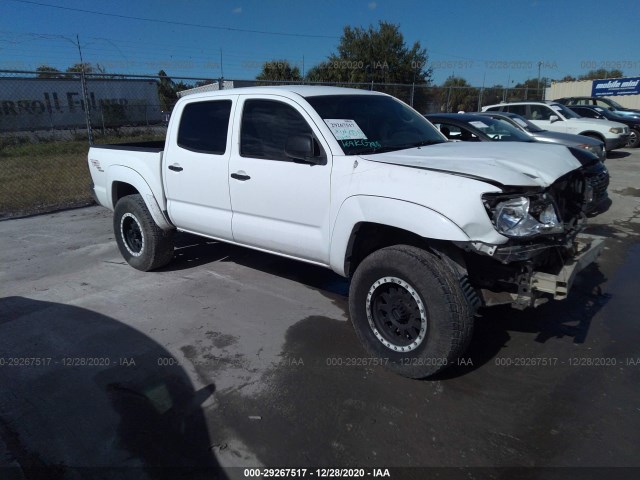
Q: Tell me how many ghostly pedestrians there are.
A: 0